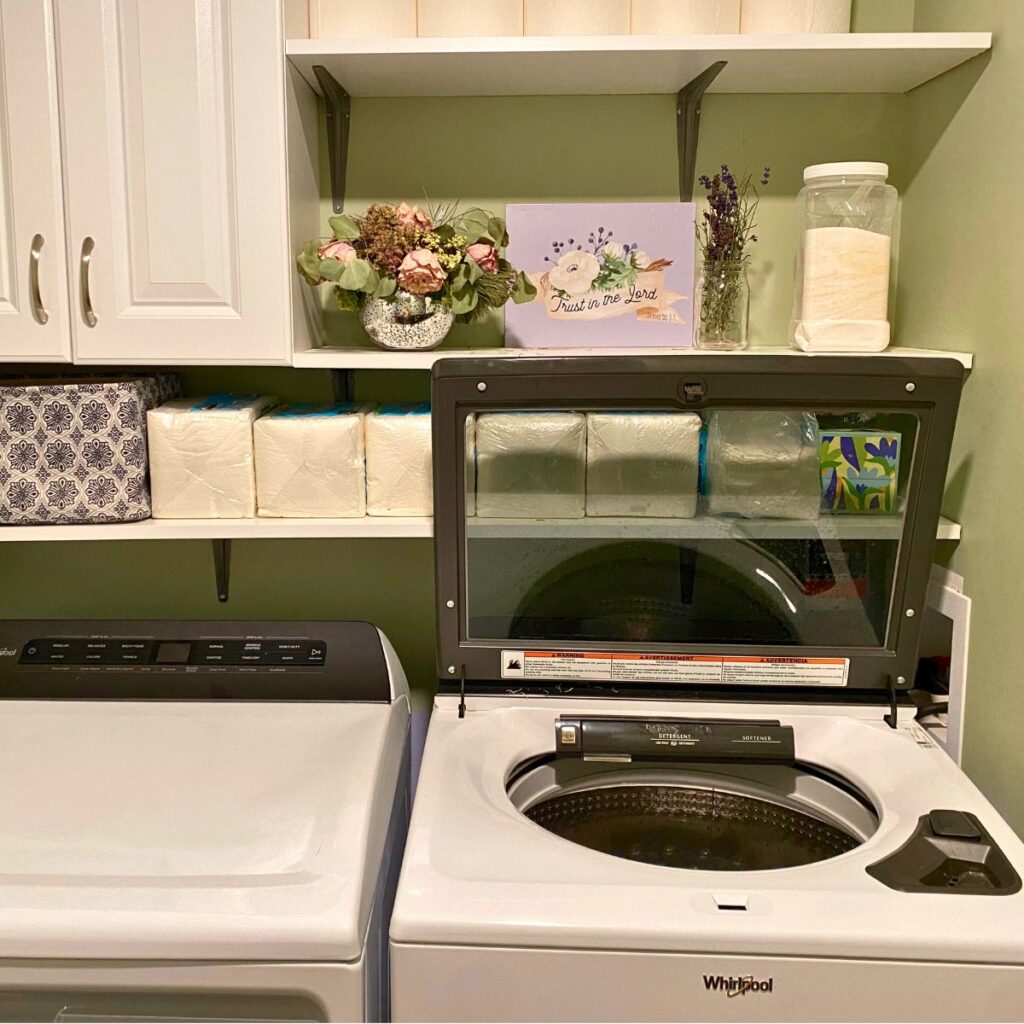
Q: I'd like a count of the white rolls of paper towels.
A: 5